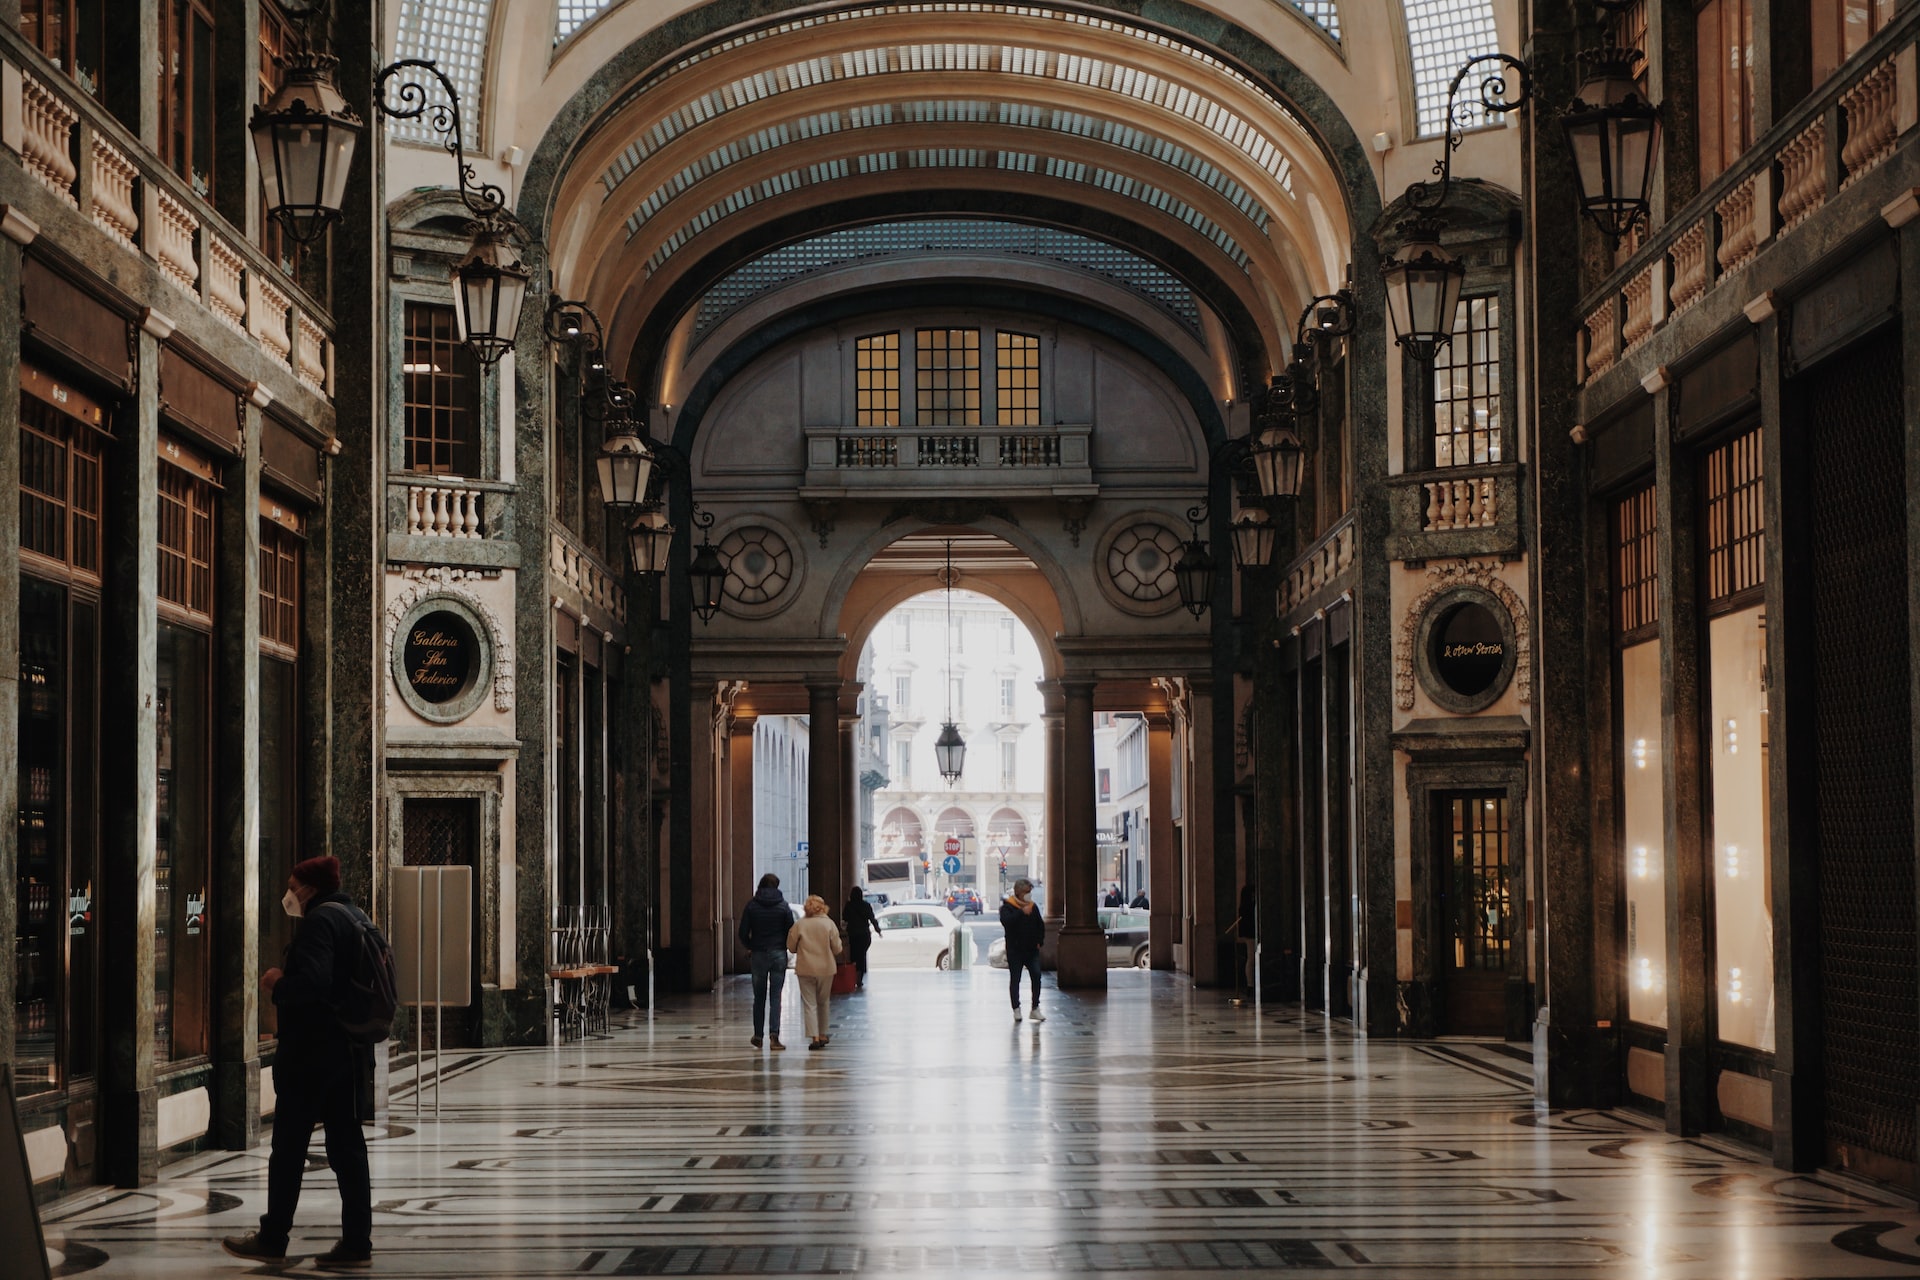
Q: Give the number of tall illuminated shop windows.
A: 2